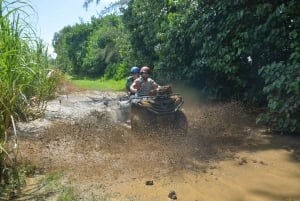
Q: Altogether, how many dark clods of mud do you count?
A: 2